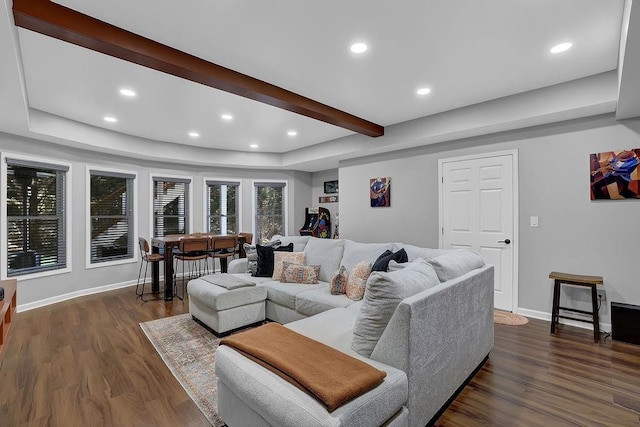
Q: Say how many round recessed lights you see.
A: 9